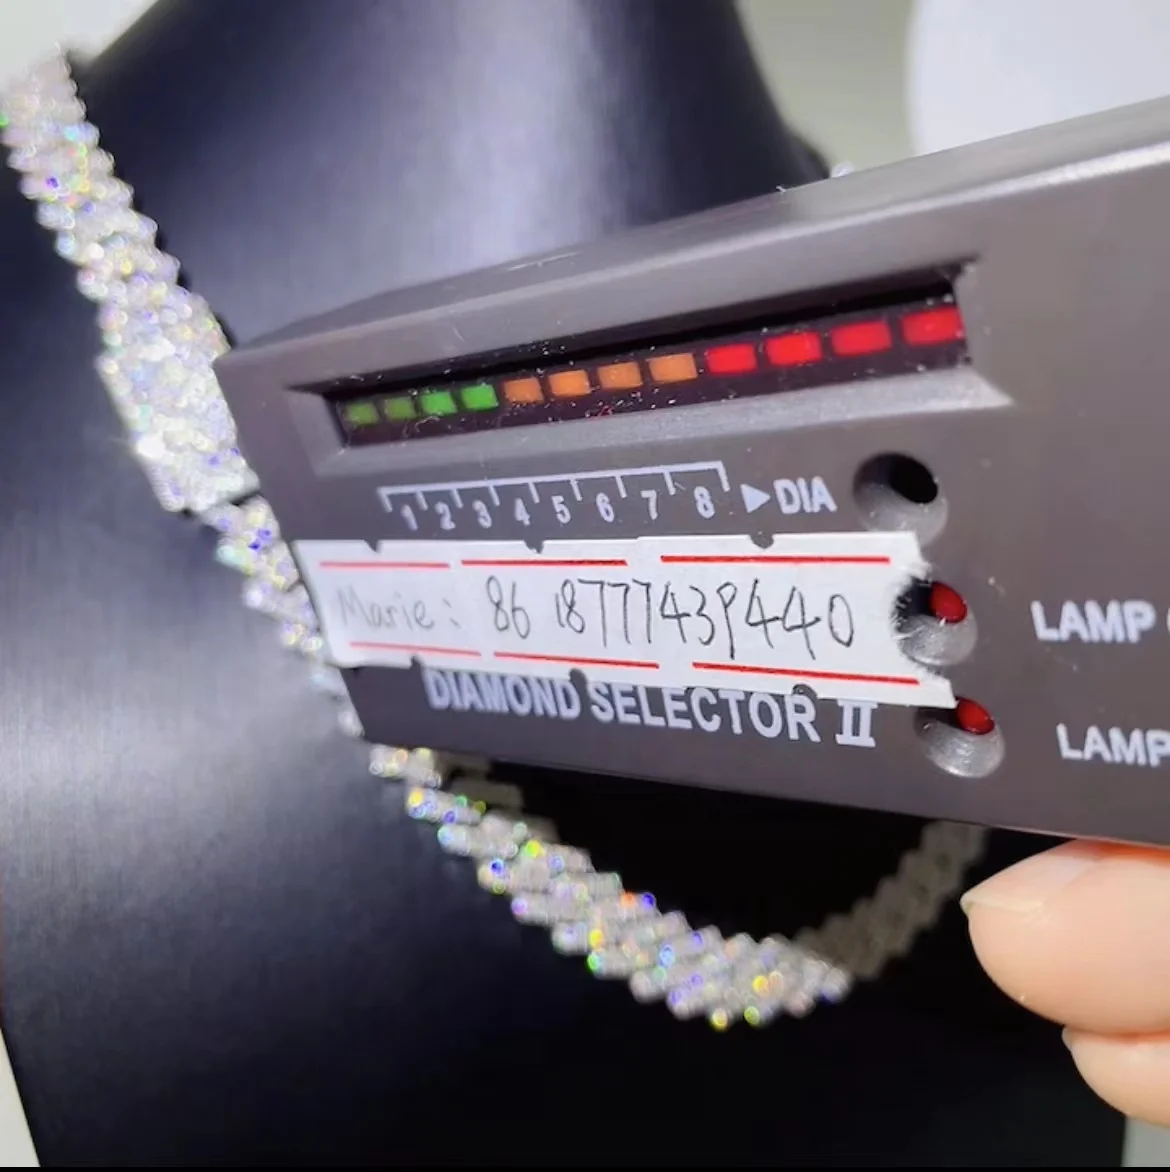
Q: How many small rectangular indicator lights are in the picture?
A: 12